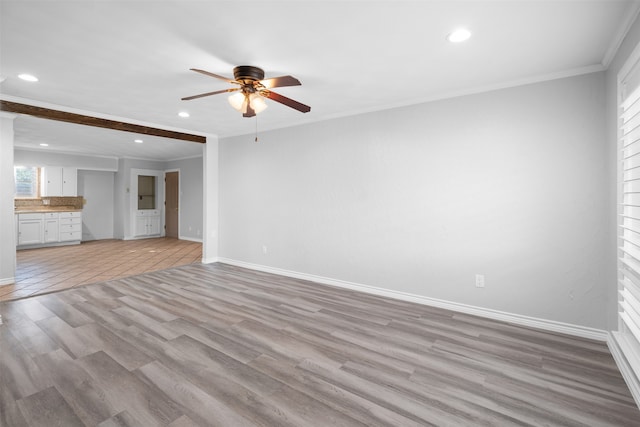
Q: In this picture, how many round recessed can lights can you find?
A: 5